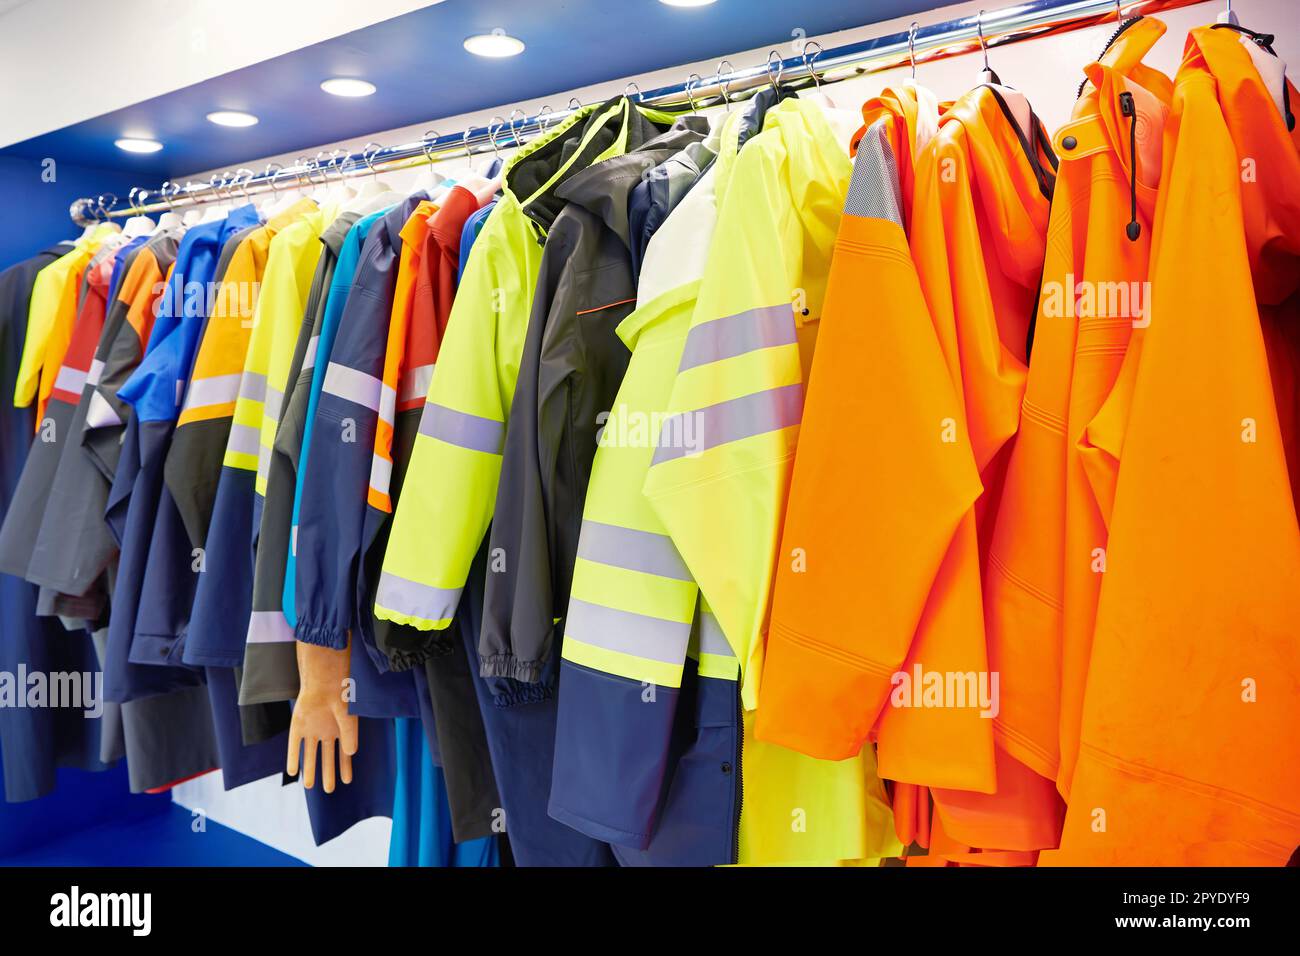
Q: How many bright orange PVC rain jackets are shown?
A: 4